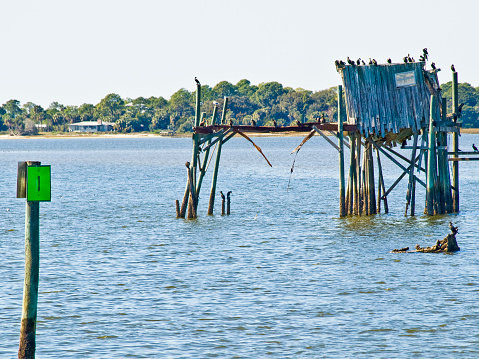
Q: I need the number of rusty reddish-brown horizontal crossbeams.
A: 1